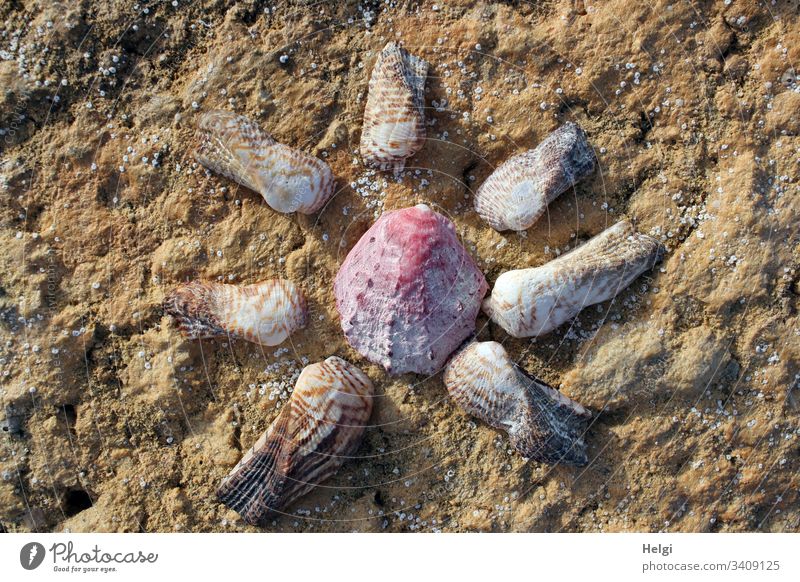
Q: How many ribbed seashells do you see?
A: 7